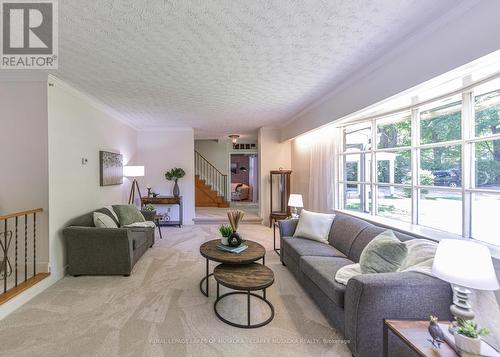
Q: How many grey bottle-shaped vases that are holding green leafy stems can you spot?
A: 1